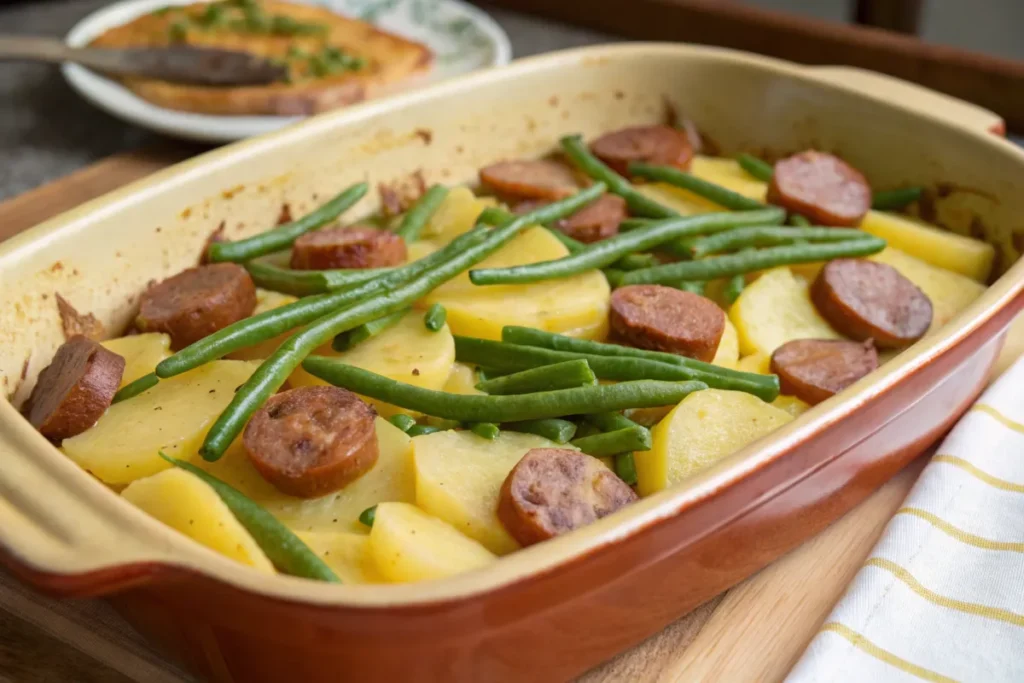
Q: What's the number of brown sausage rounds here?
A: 12